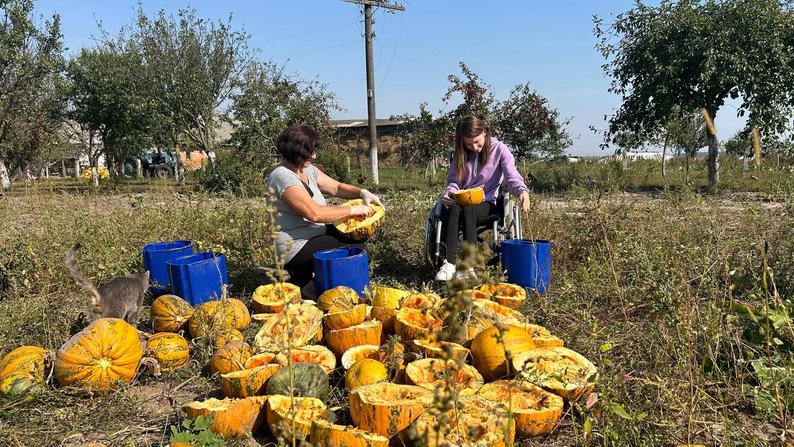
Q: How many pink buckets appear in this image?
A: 0